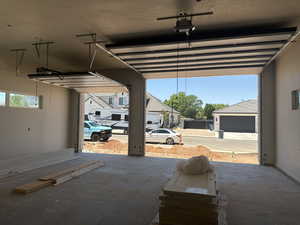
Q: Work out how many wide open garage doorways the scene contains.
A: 2